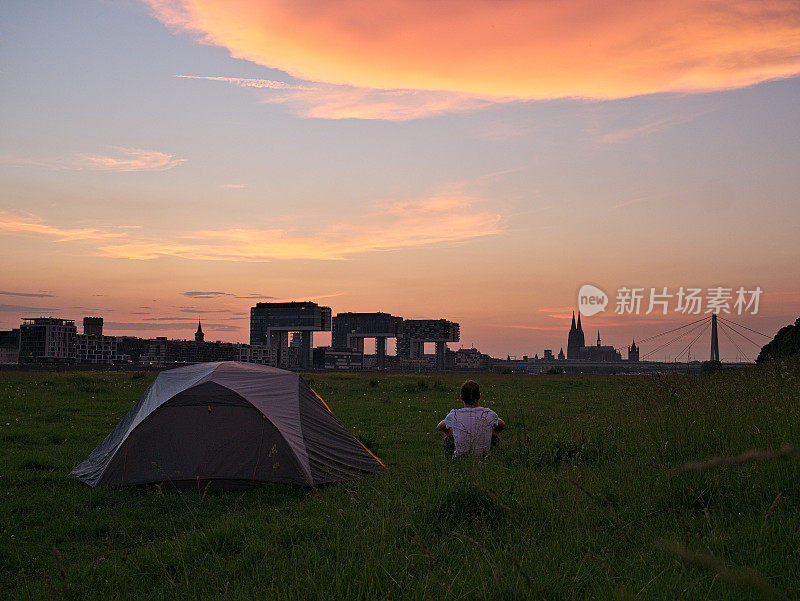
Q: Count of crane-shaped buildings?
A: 3